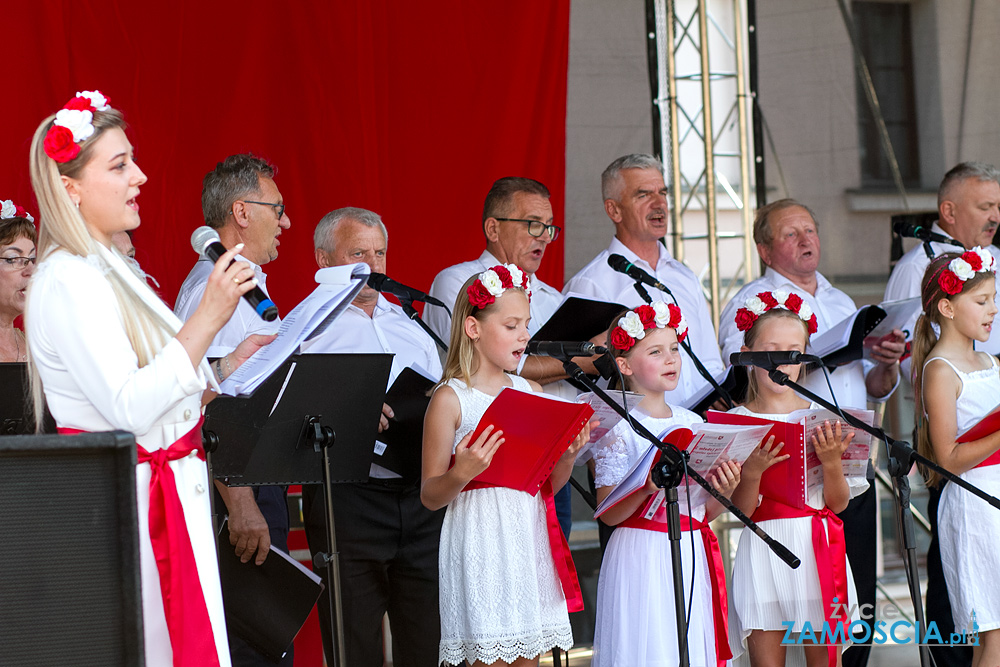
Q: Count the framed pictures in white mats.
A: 0